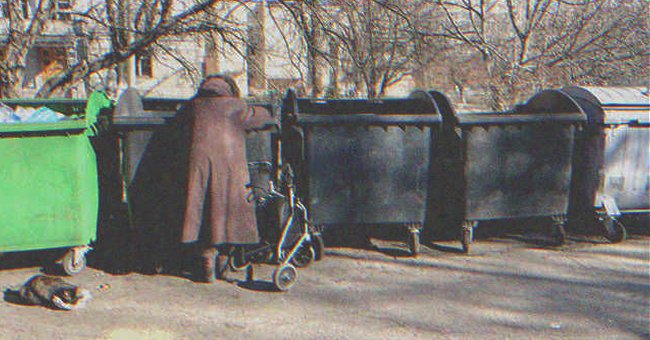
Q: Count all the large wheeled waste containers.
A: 5